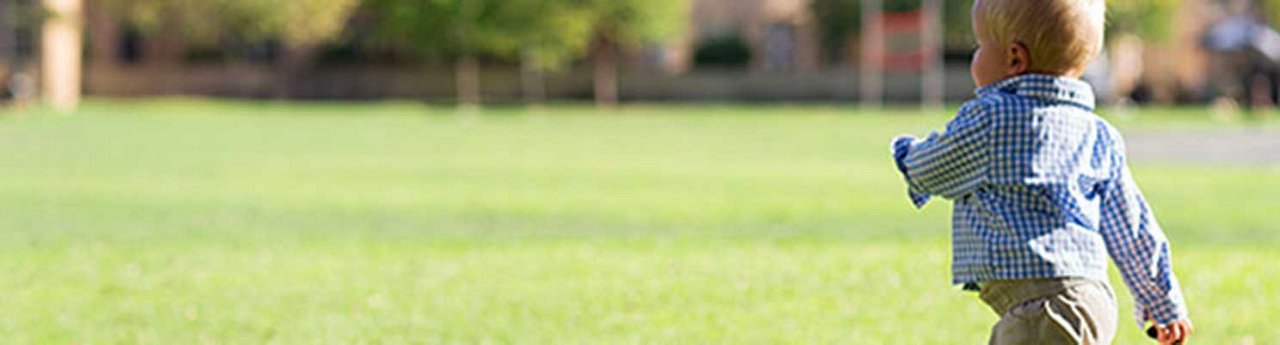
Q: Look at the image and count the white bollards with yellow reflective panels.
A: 0